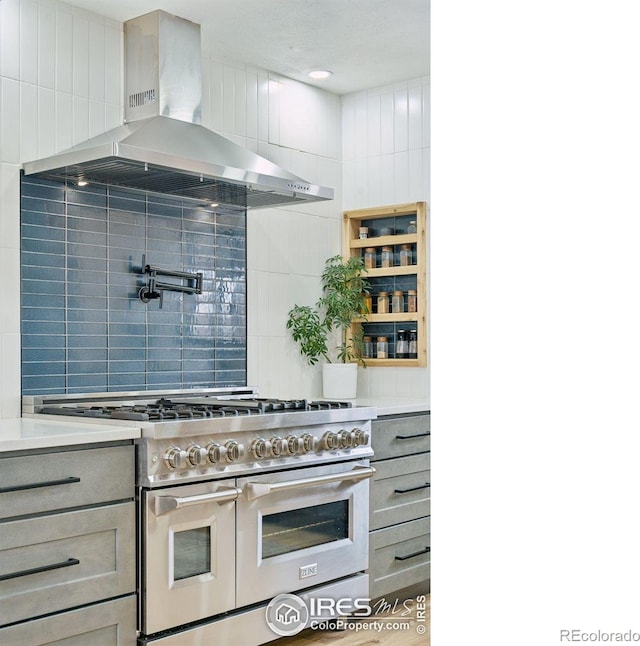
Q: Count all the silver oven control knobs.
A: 11